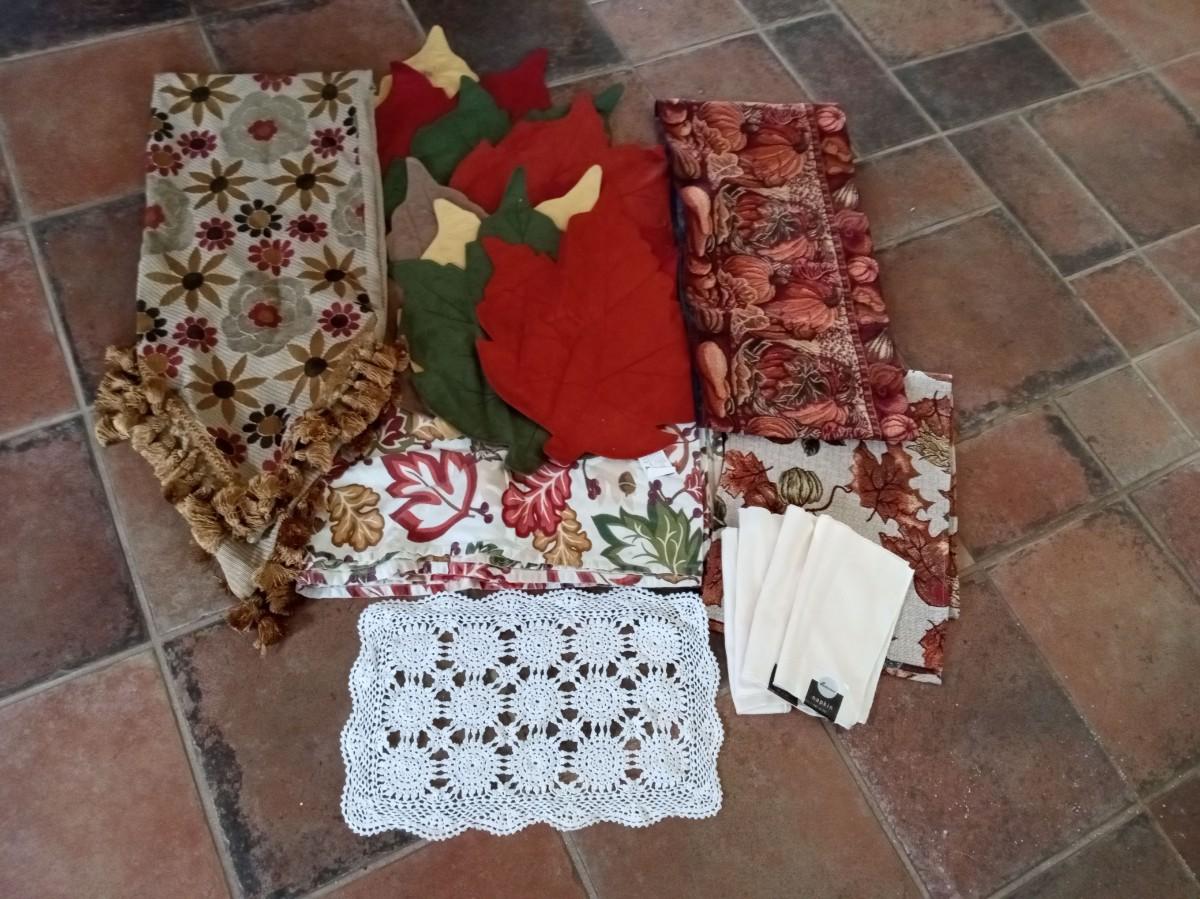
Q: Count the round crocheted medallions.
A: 15